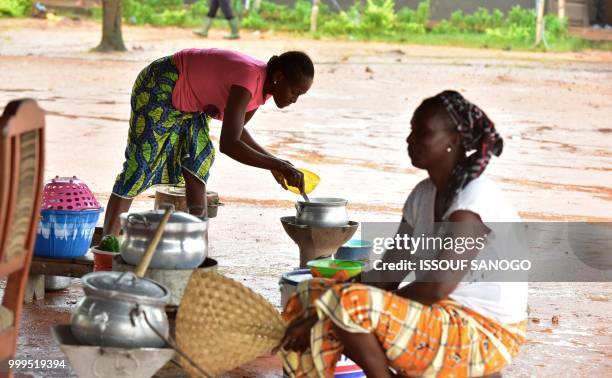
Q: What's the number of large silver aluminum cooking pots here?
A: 3